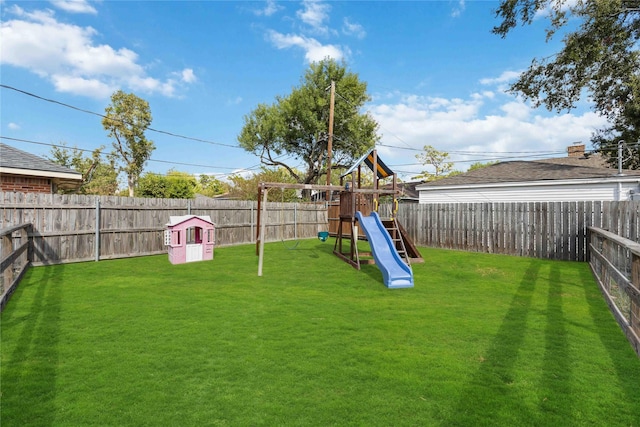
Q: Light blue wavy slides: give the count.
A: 1